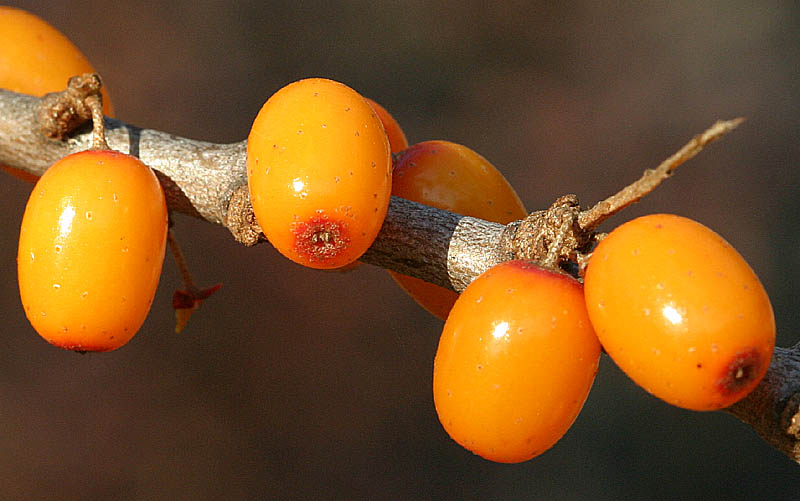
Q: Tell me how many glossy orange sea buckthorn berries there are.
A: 7